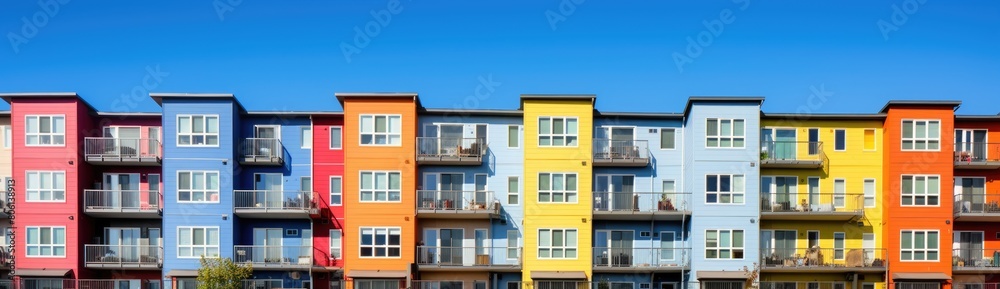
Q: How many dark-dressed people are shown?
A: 0